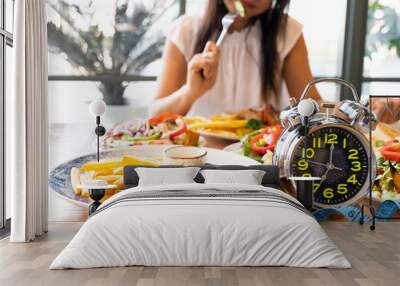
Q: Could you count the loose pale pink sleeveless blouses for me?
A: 1